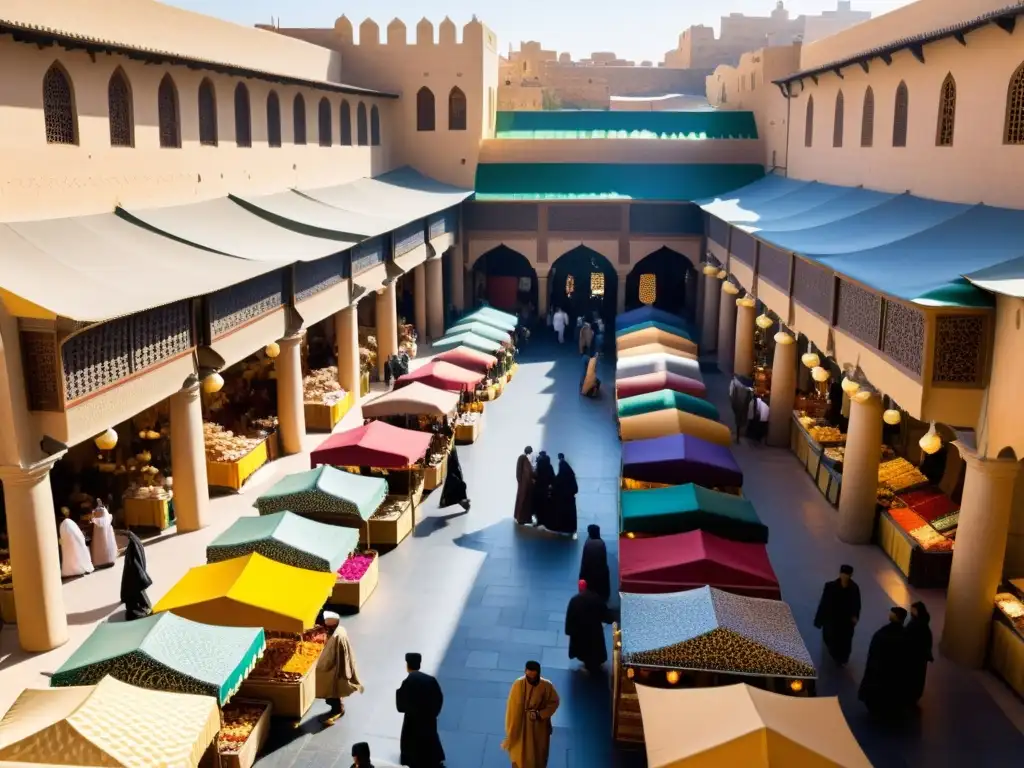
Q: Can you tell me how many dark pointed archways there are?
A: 3